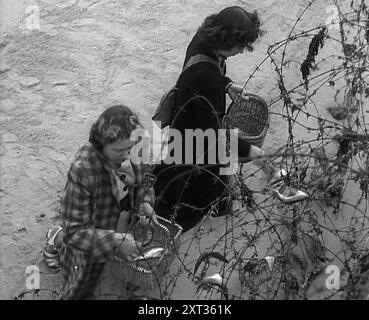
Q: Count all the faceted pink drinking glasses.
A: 0